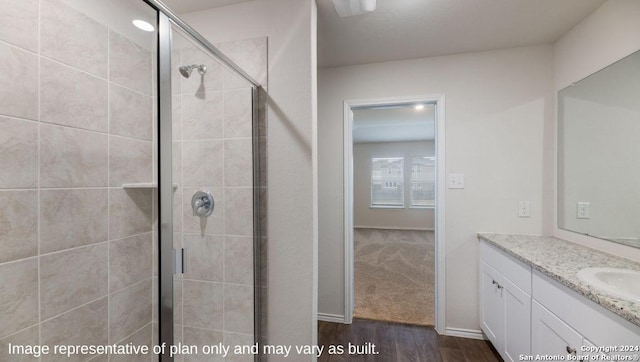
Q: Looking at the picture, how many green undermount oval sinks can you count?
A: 0